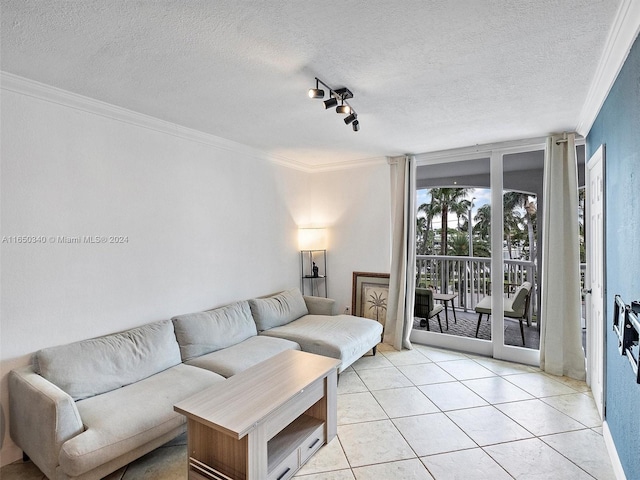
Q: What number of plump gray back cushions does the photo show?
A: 3